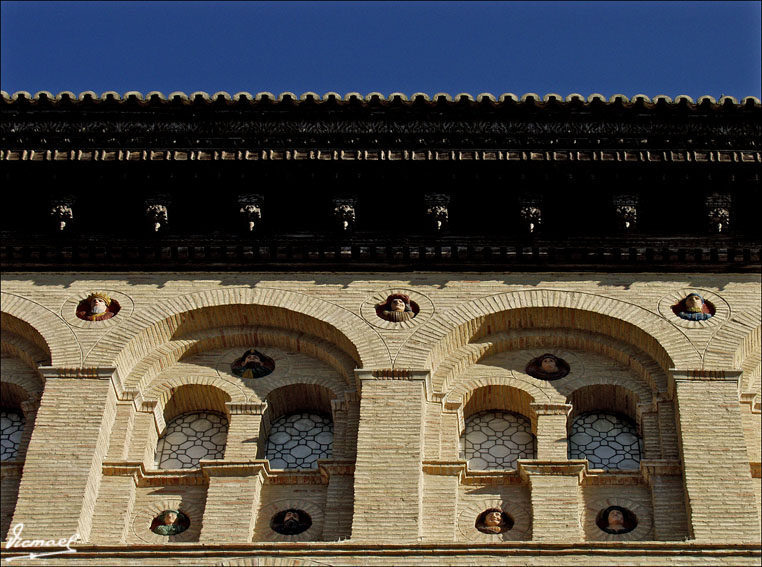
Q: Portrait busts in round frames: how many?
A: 9